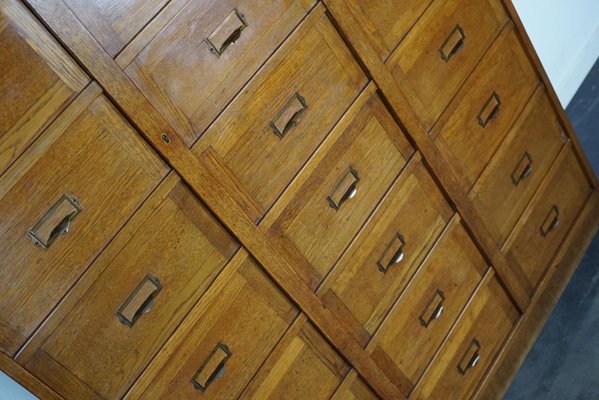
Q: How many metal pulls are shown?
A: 13